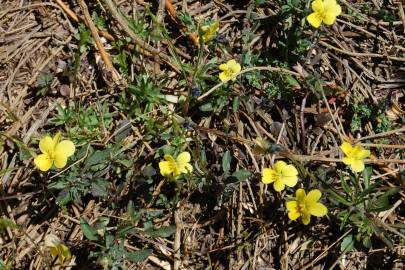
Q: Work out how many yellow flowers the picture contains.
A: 9